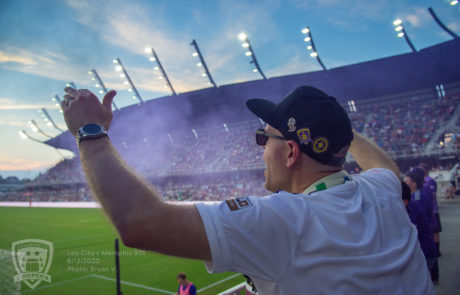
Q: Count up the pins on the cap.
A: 3